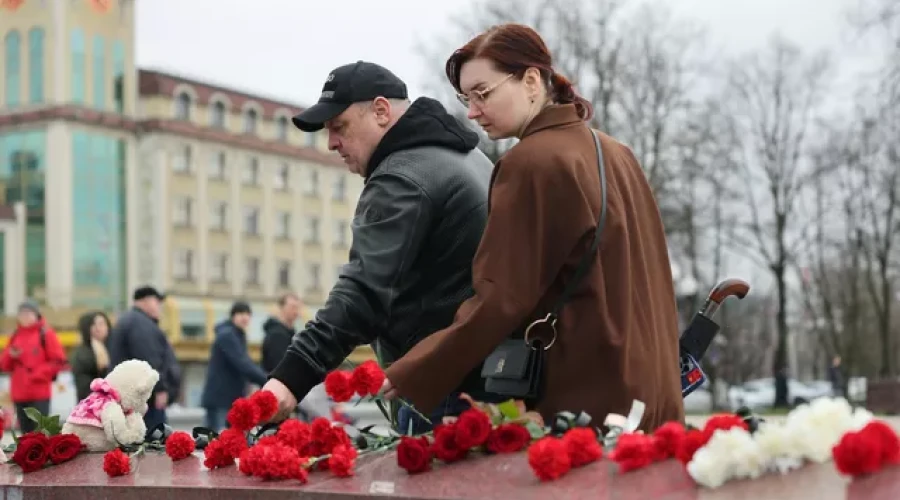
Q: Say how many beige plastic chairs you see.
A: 0